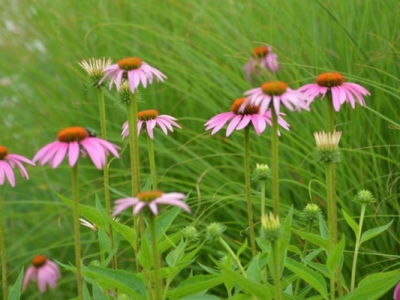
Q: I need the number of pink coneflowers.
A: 10